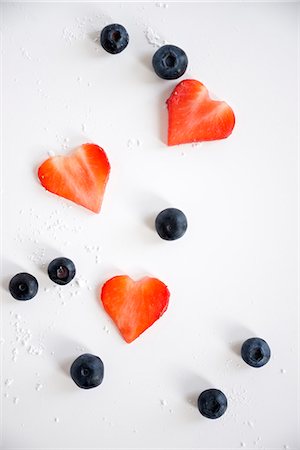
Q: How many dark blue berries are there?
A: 8